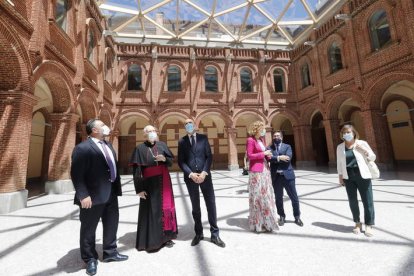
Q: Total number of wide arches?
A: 12